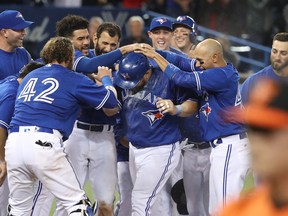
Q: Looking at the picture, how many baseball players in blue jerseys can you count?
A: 10